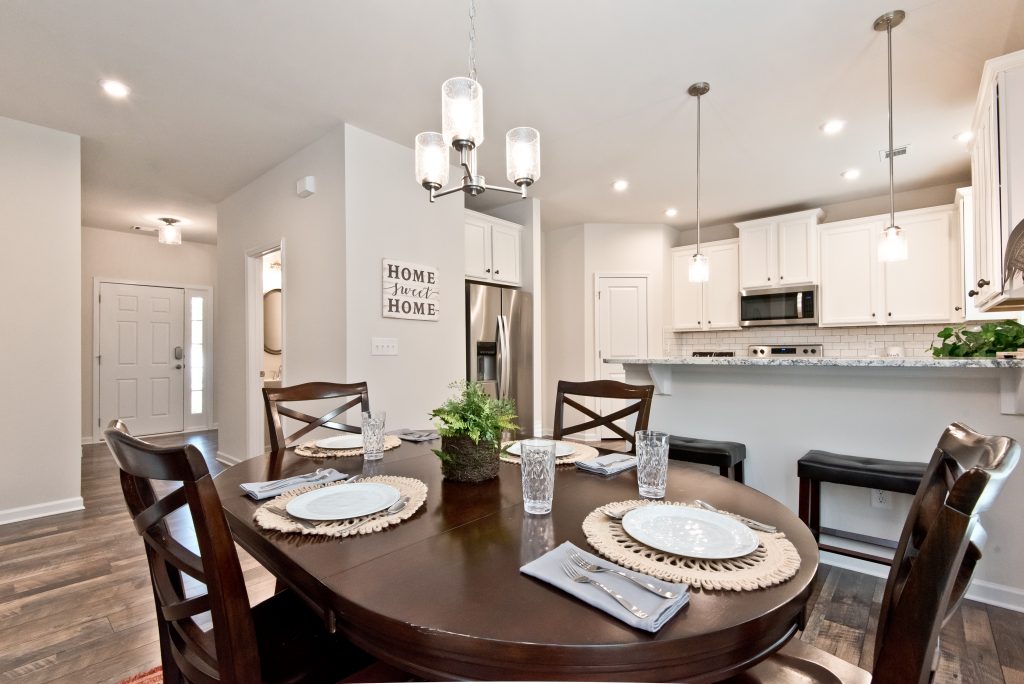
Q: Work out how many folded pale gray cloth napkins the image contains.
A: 4